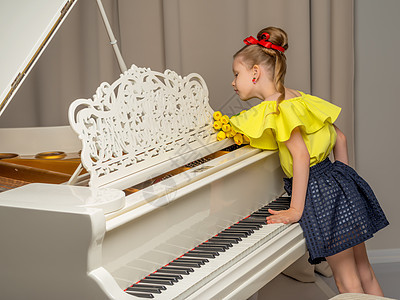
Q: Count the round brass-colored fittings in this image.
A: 2